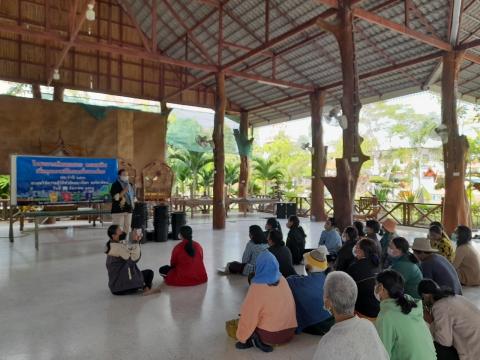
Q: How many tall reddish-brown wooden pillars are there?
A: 5